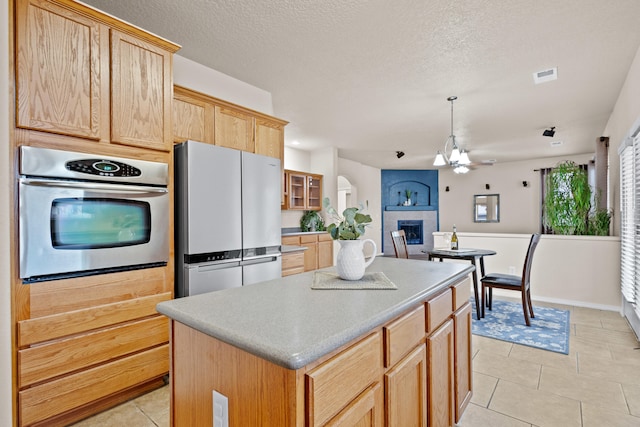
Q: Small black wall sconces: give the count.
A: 3